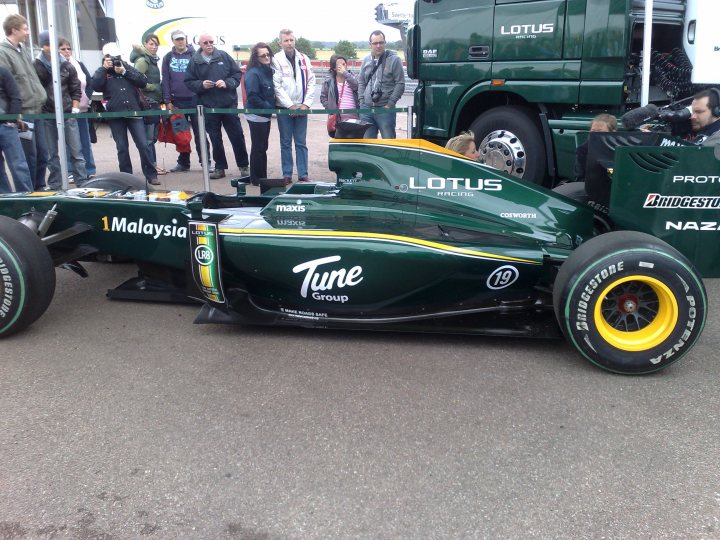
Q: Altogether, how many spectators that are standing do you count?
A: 12